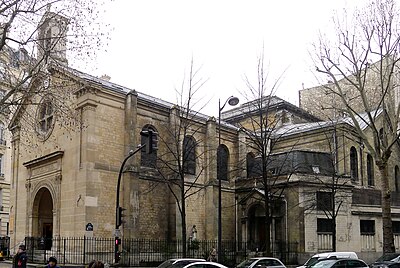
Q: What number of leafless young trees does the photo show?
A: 3